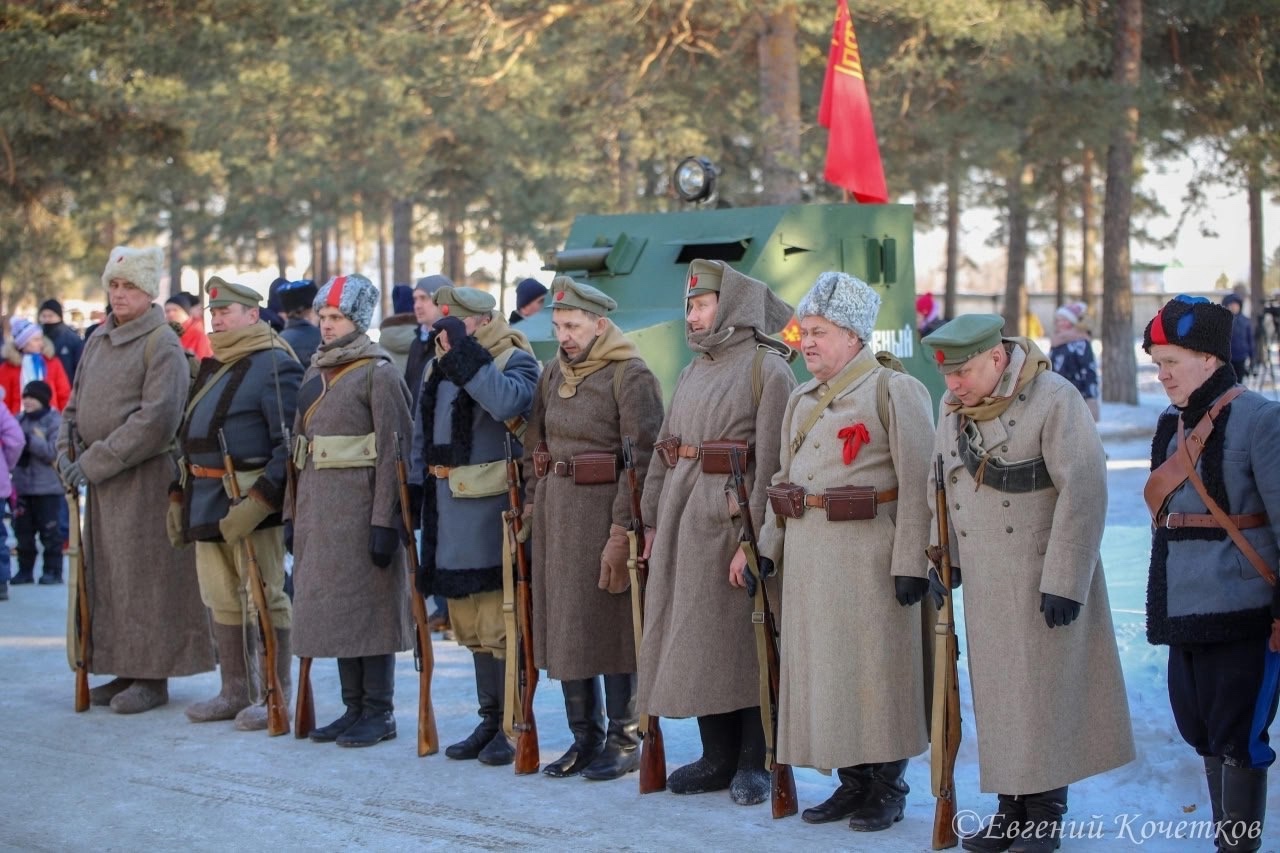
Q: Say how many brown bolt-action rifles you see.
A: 8